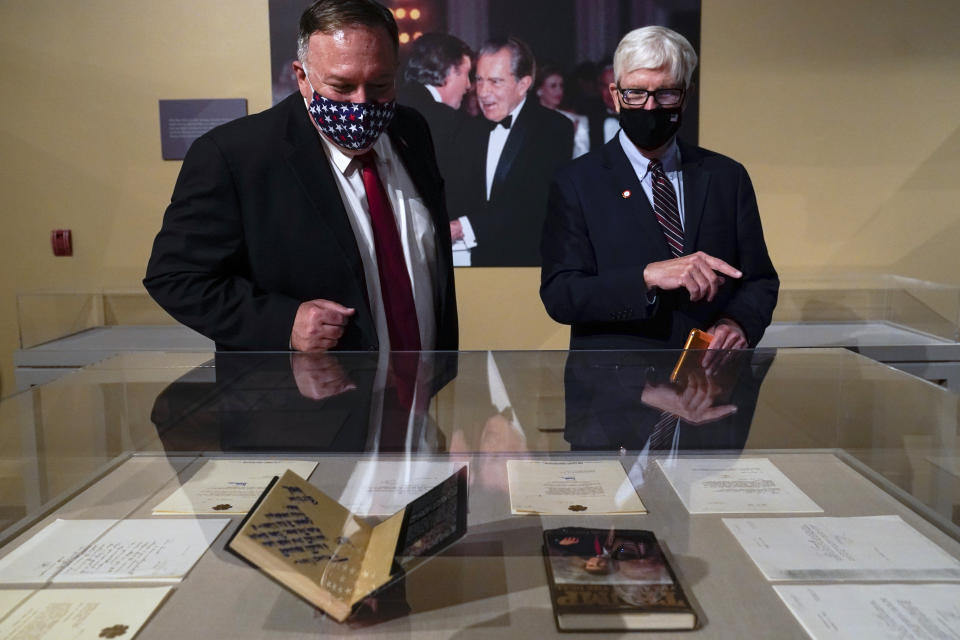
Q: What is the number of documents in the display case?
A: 8